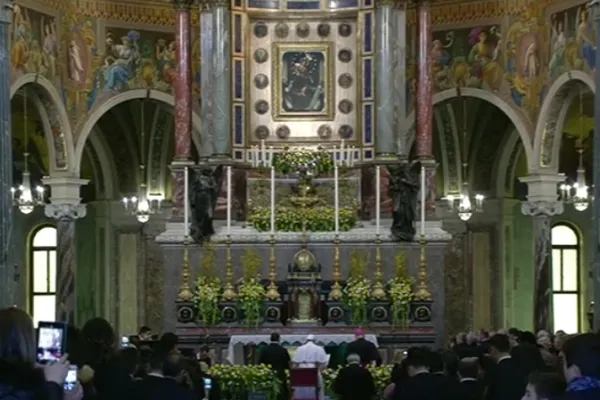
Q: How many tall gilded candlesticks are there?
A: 6